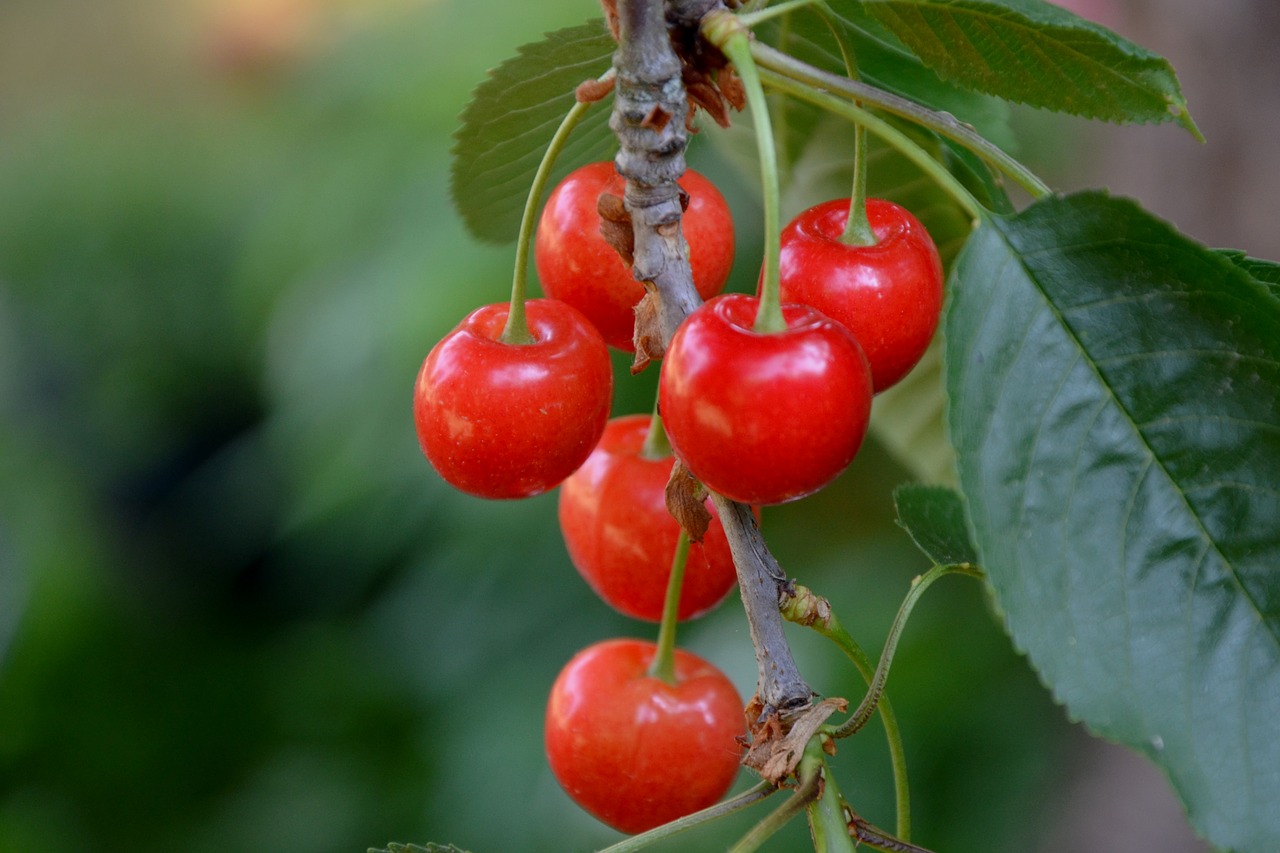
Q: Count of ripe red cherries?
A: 6